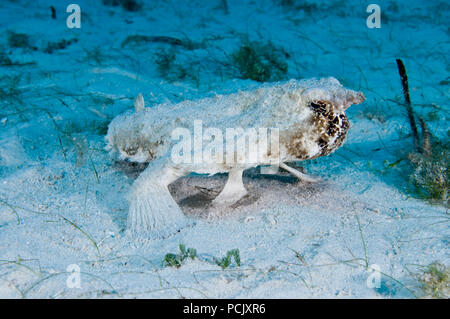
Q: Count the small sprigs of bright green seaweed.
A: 2